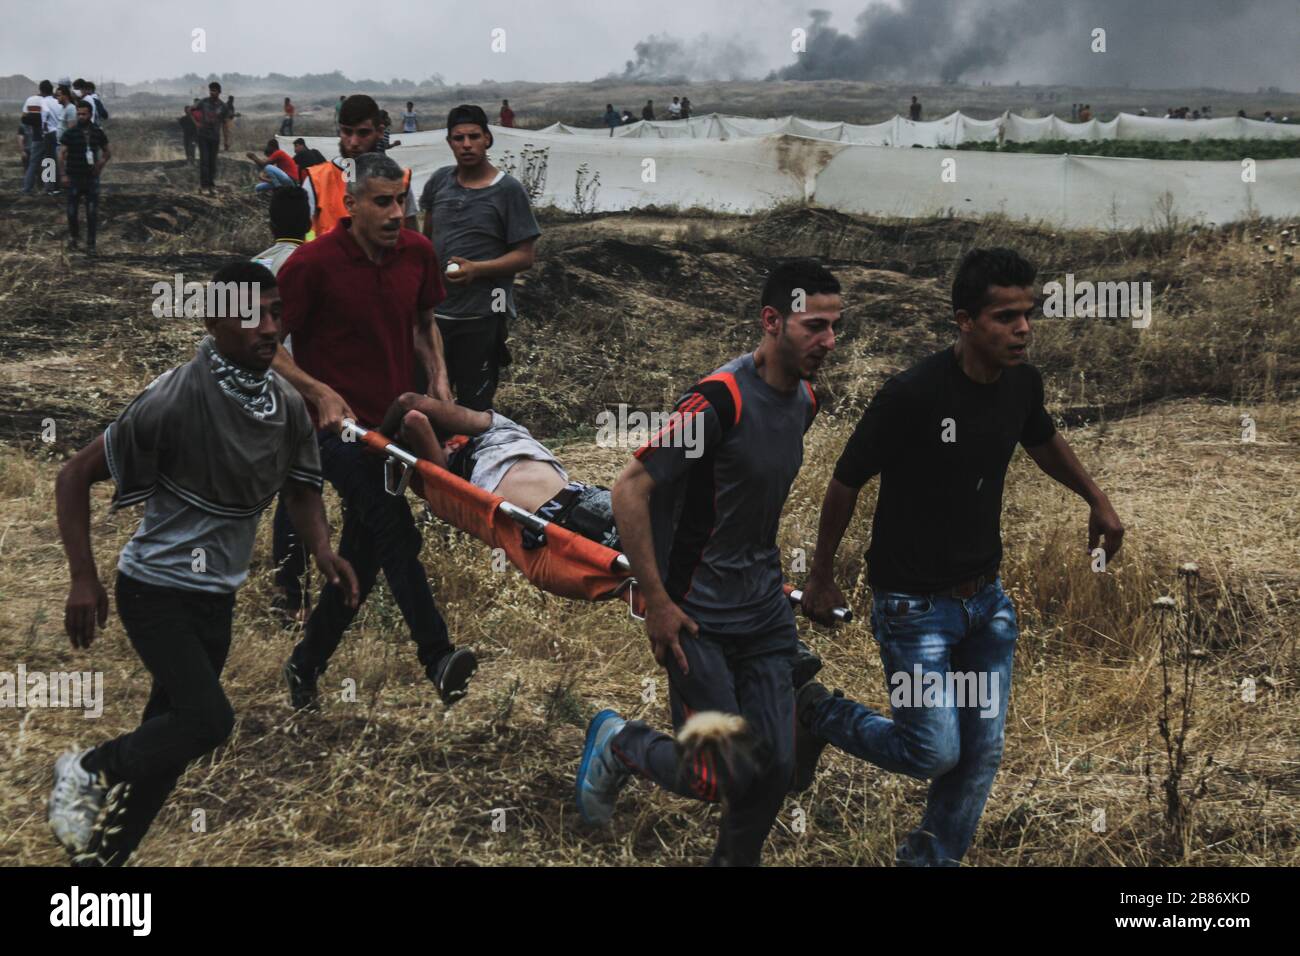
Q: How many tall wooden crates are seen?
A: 0